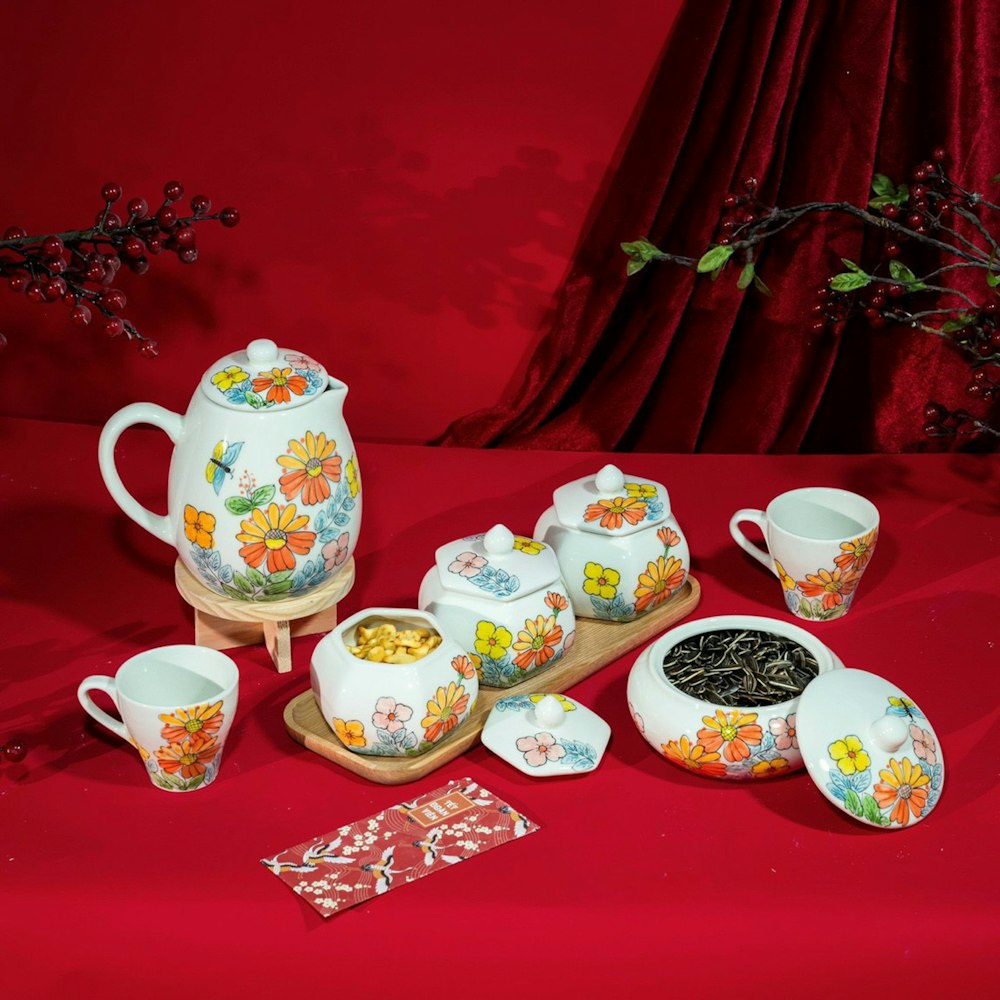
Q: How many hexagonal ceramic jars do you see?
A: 3